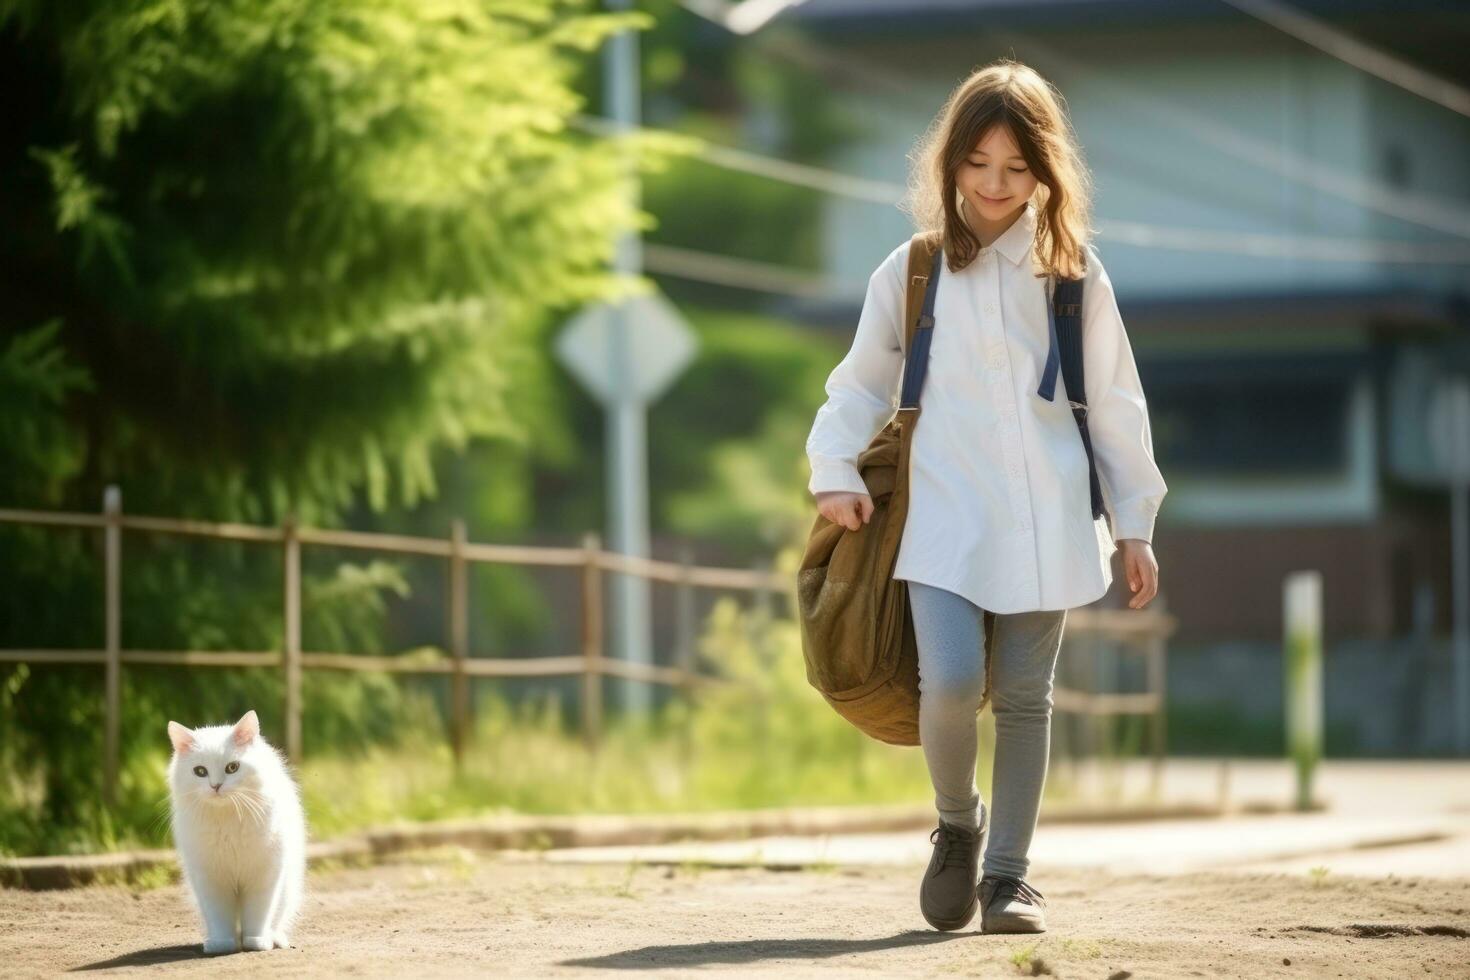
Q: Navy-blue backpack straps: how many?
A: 2